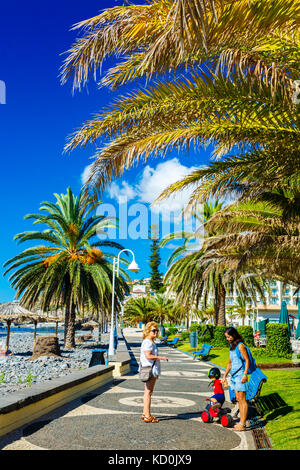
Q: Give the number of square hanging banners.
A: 0